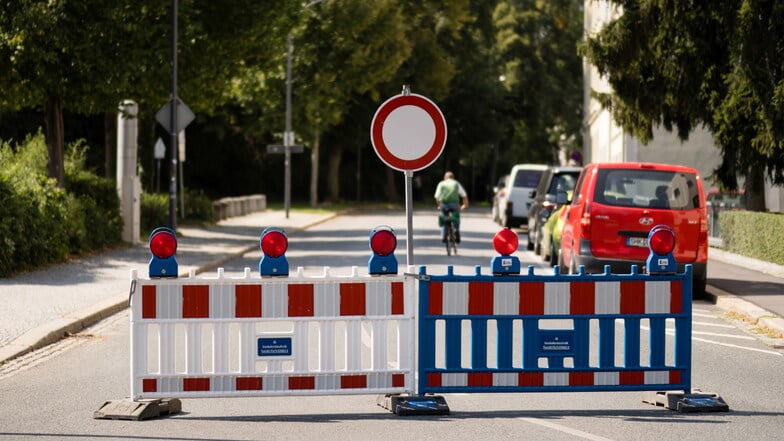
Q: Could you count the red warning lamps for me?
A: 5